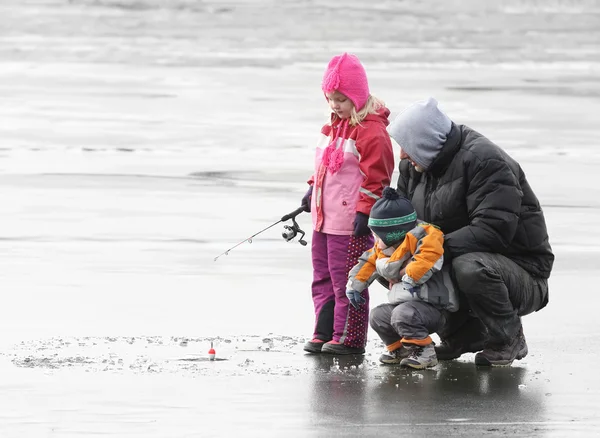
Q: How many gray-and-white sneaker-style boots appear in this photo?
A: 2